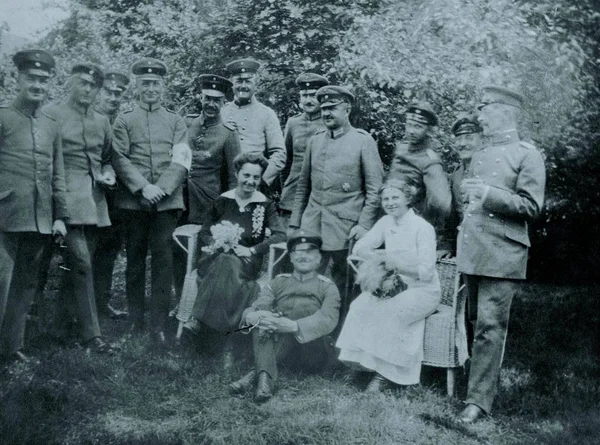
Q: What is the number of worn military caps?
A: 12